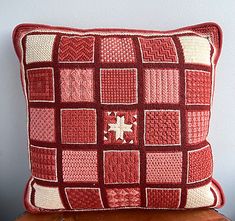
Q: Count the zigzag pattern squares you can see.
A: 2